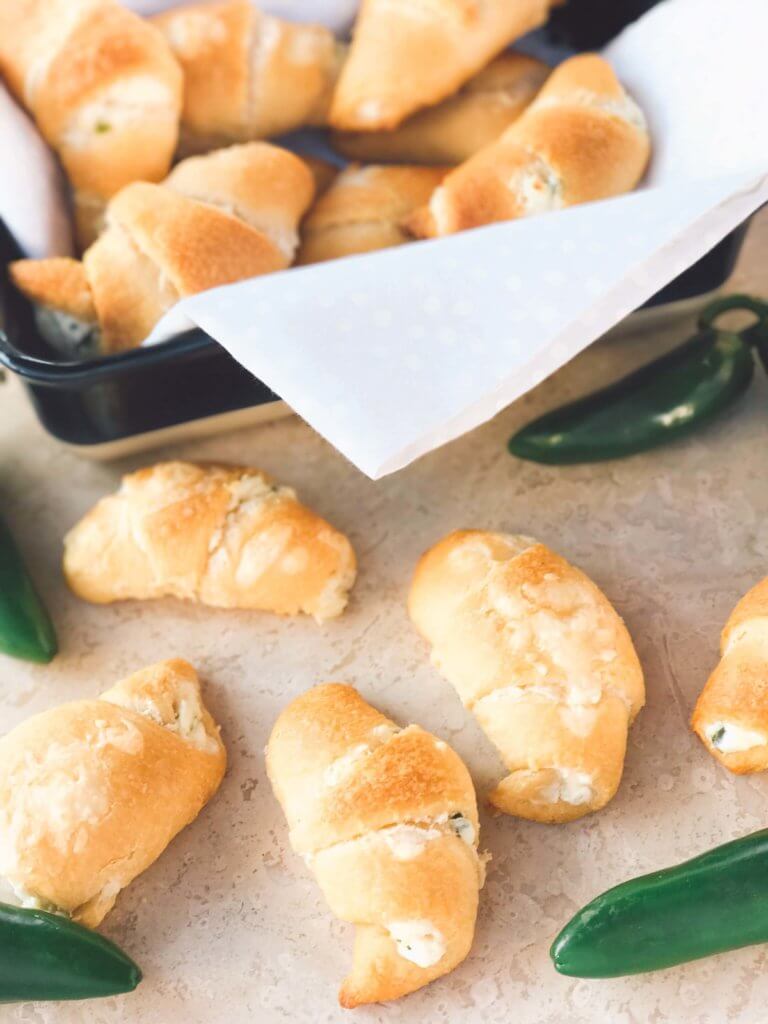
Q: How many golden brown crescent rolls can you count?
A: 12